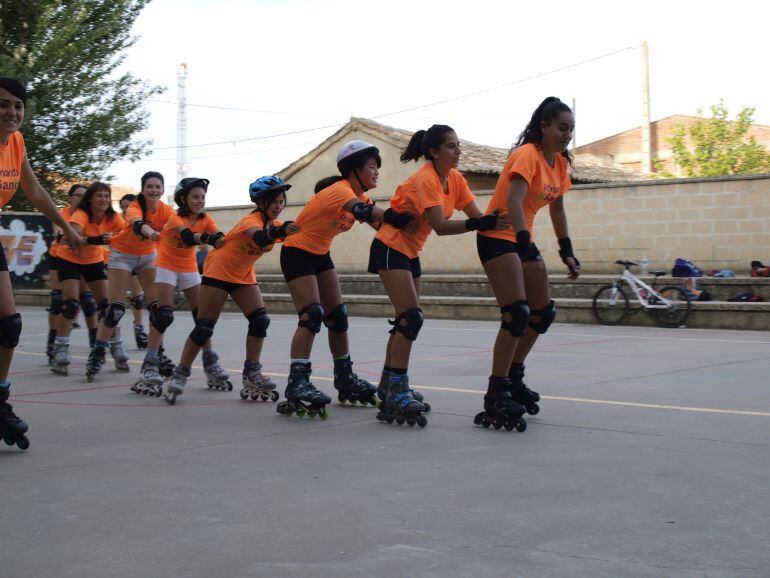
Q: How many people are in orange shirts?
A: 10